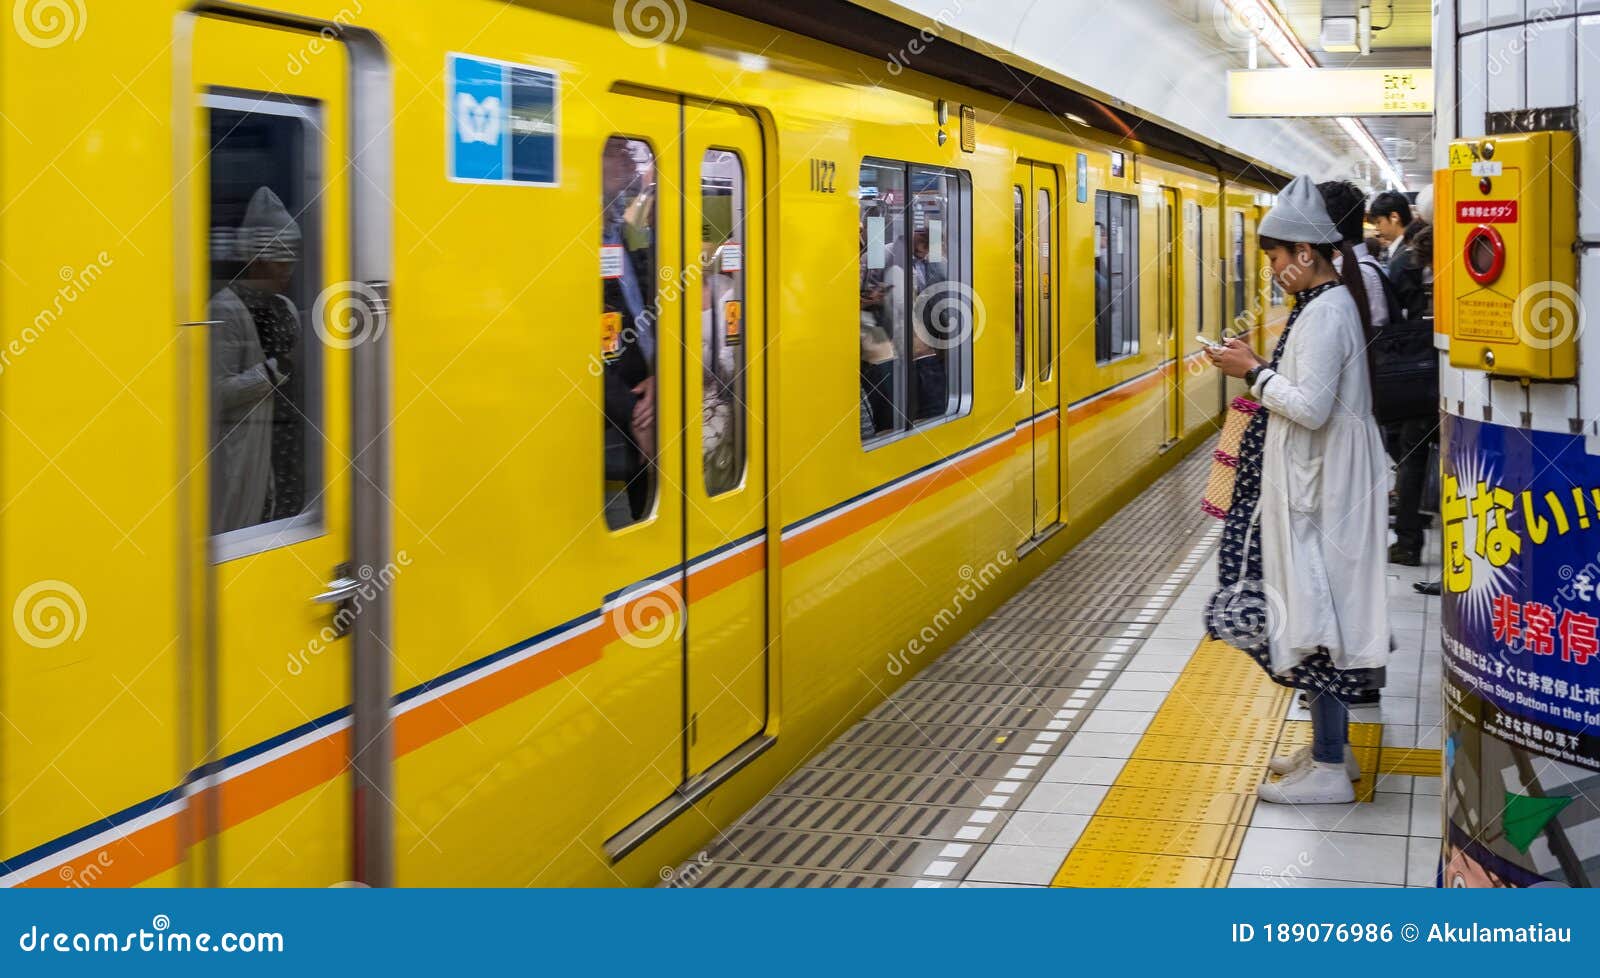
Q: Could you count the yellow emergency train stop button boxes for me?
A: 1